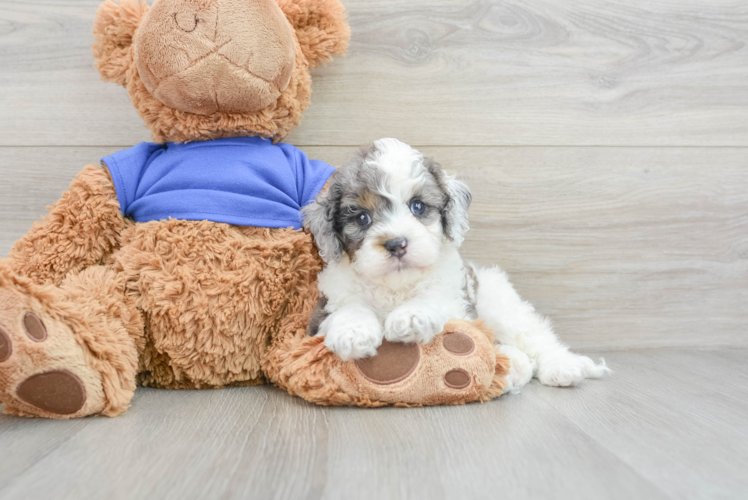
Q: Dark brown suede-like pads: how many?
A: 6